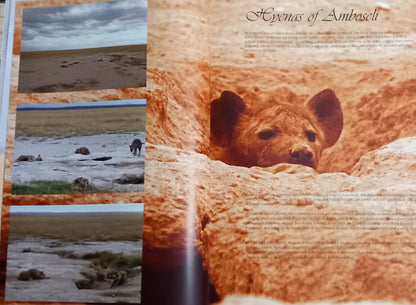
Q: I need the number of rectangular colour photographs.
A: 3